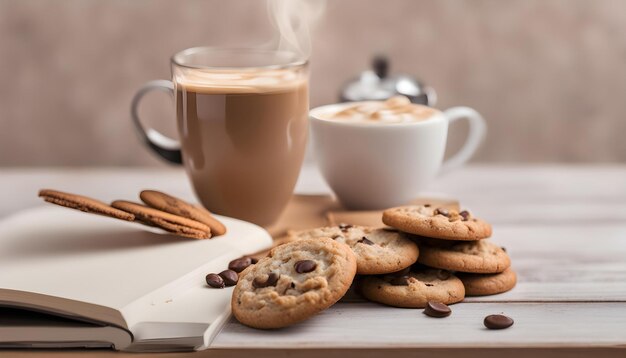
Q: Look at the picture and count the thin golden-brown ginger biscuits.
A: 3